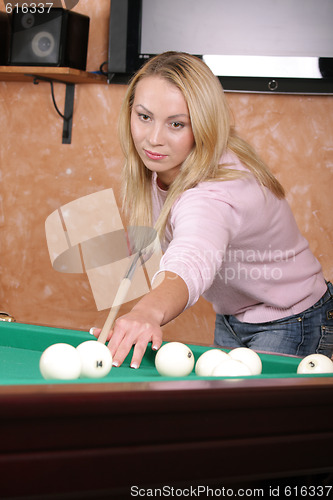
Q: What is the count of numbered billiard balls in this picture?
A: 3